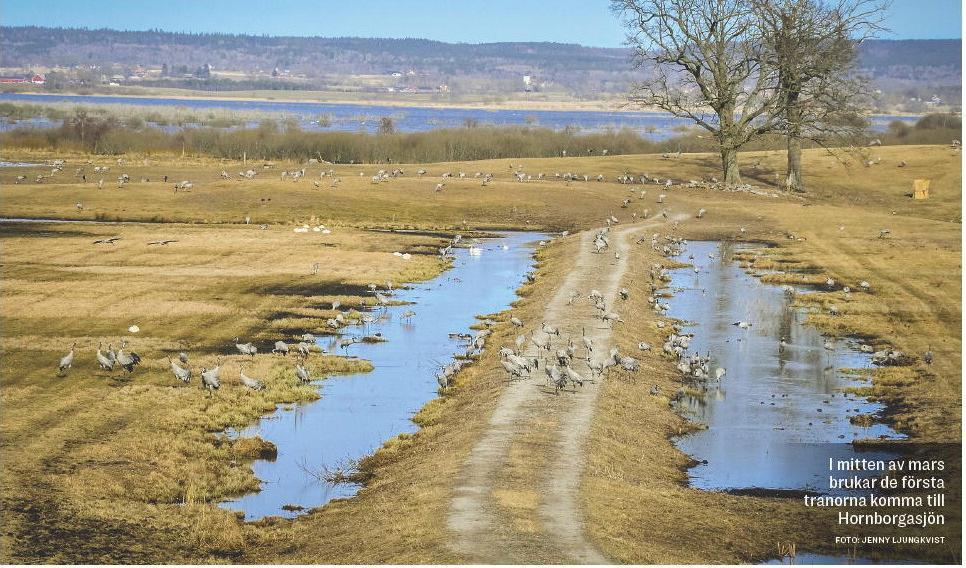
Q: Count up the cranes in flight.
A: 2